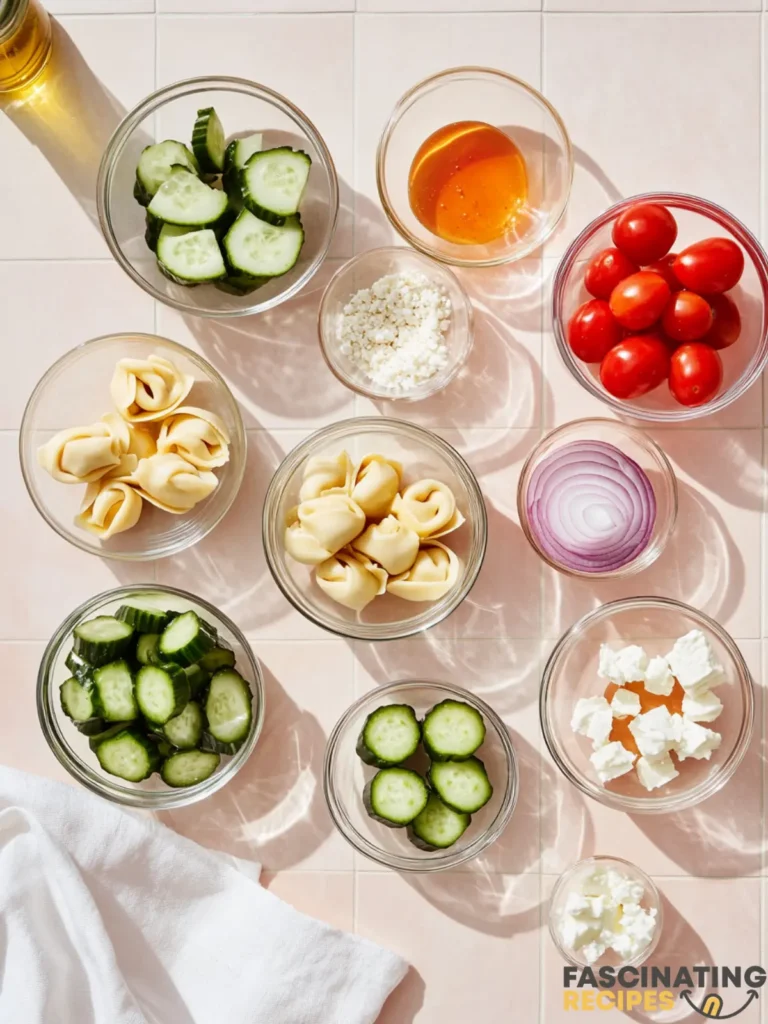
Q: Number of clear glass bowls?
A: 11